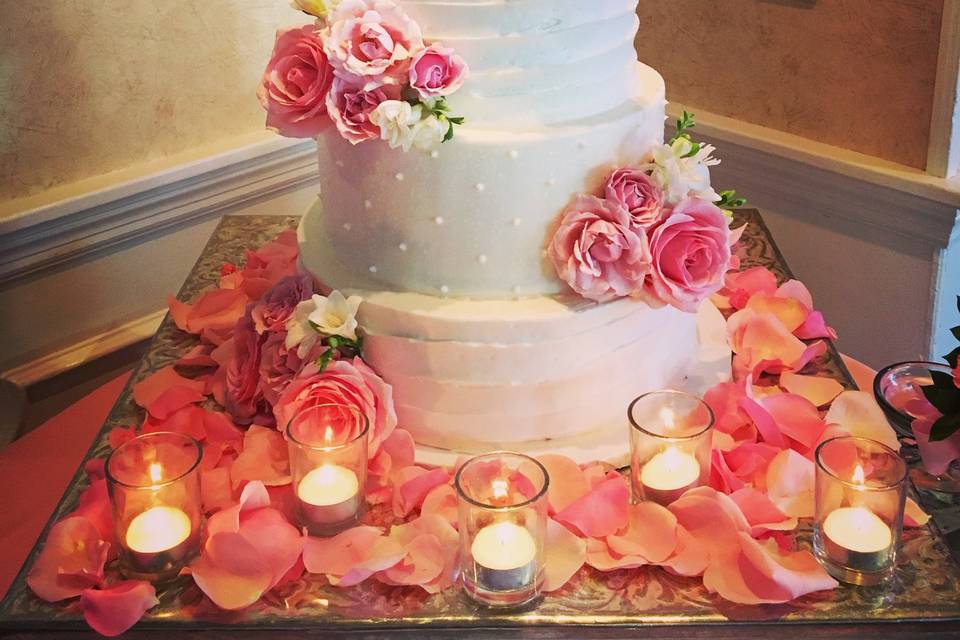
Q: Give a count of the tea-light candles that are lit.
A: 5